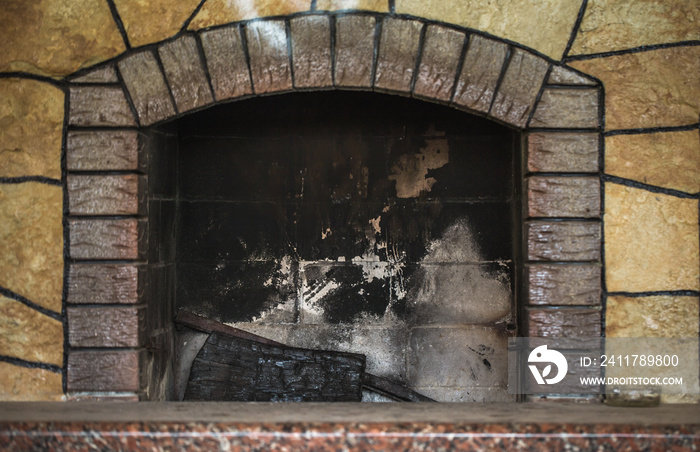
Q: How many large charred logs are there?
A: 1